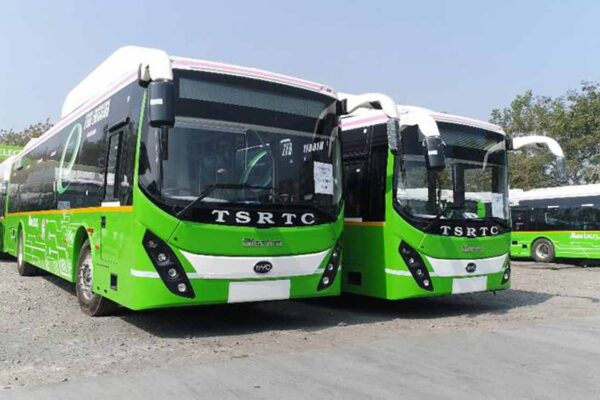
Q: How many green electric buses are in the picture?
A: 4